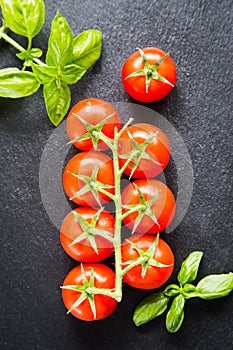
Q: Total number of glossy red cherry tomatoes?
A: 8